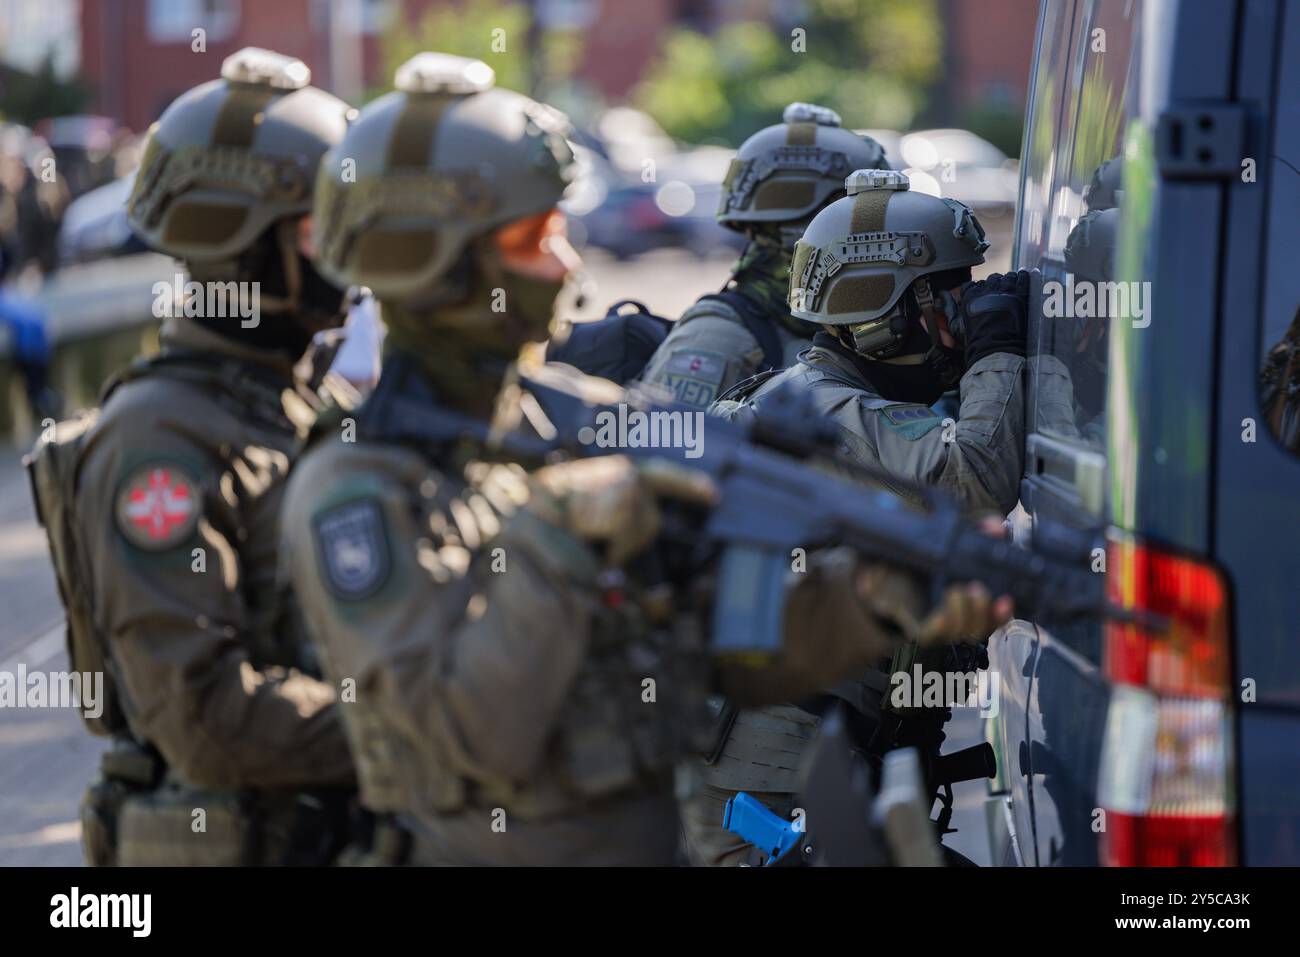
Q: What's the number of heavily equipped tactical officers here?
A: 4